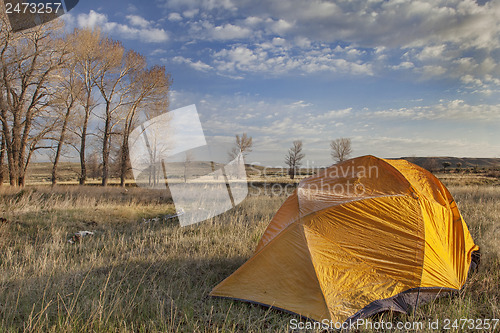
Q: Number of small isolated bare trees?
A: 3